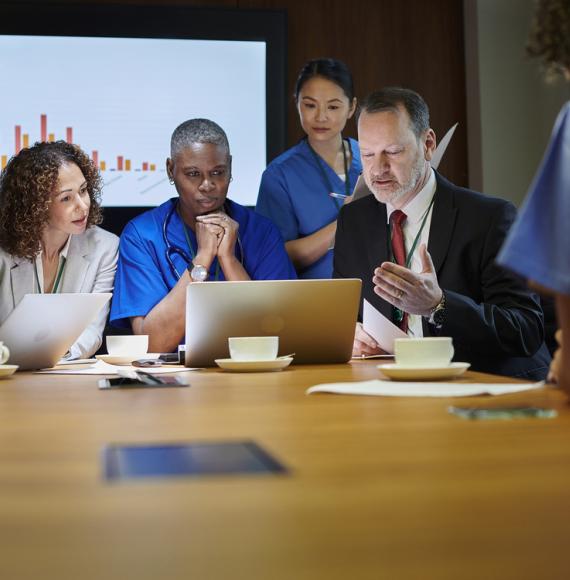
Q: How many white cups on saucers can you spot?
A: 4